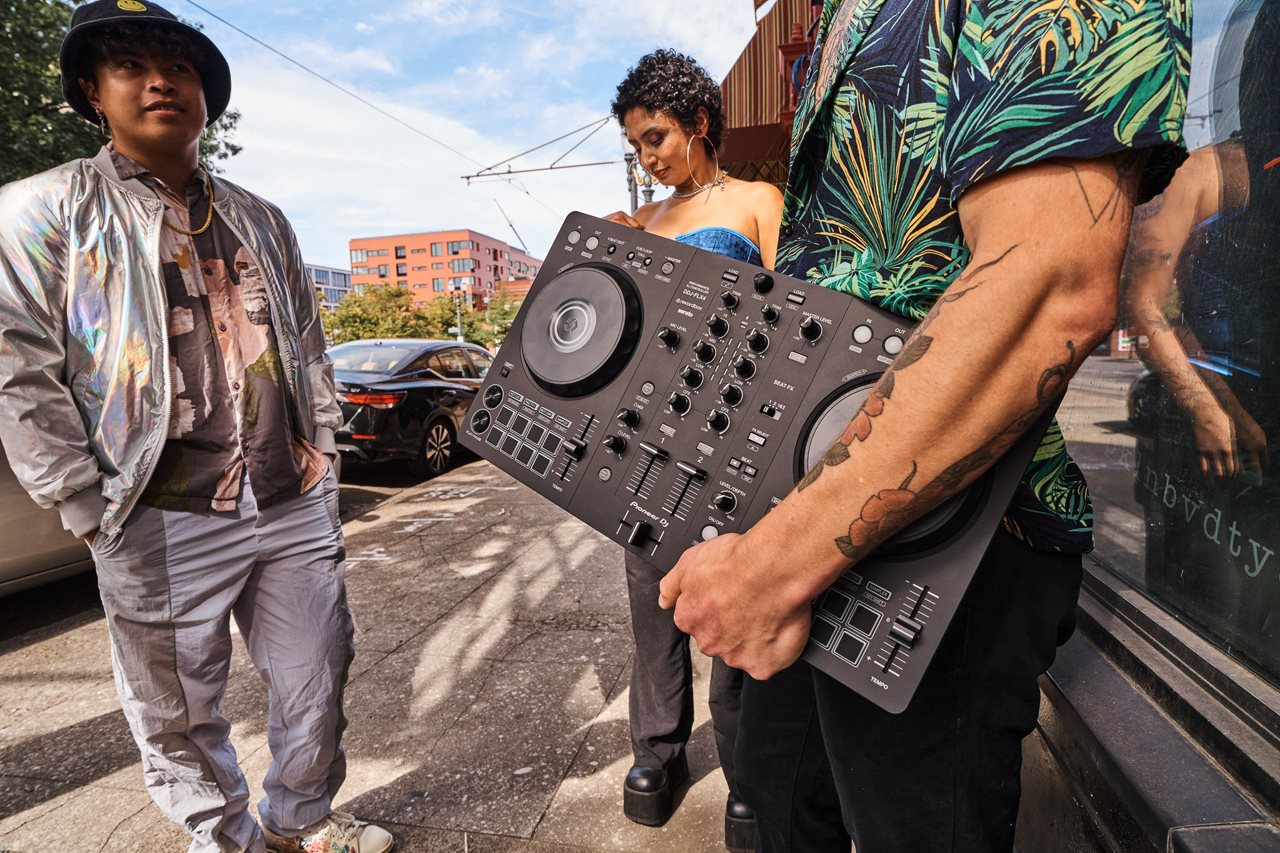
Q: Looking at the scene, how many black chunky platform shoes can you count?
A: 2